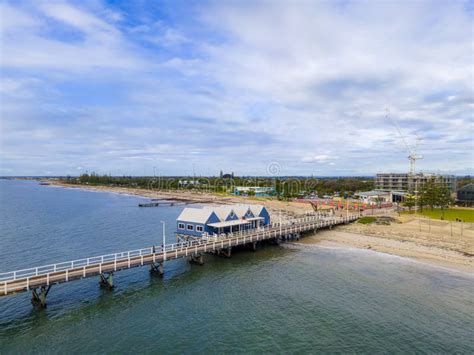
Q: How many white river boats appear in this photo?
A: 0